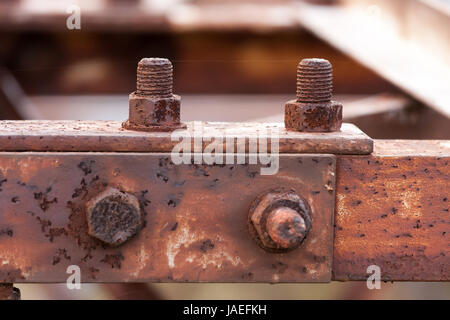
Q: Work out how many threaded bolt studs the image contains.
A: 2